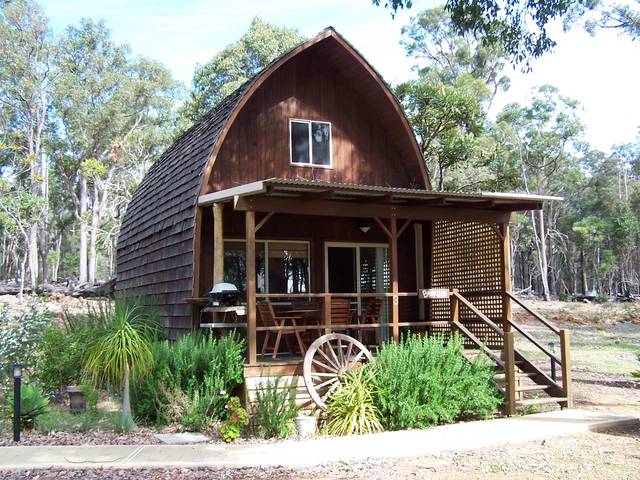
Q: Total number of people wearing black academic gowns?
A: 0